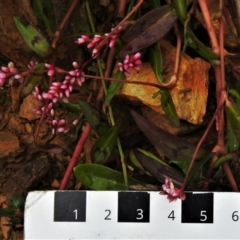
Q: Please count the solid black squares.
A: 3